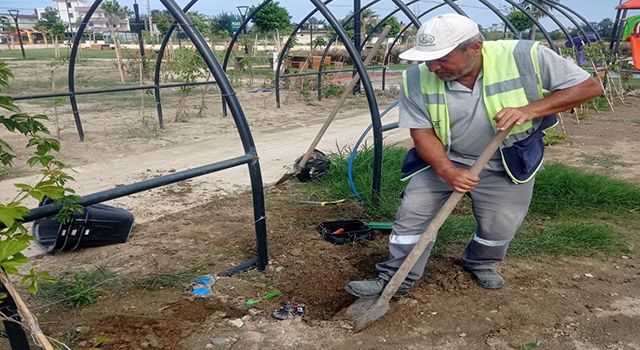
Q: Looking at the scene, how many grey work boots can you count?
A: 2